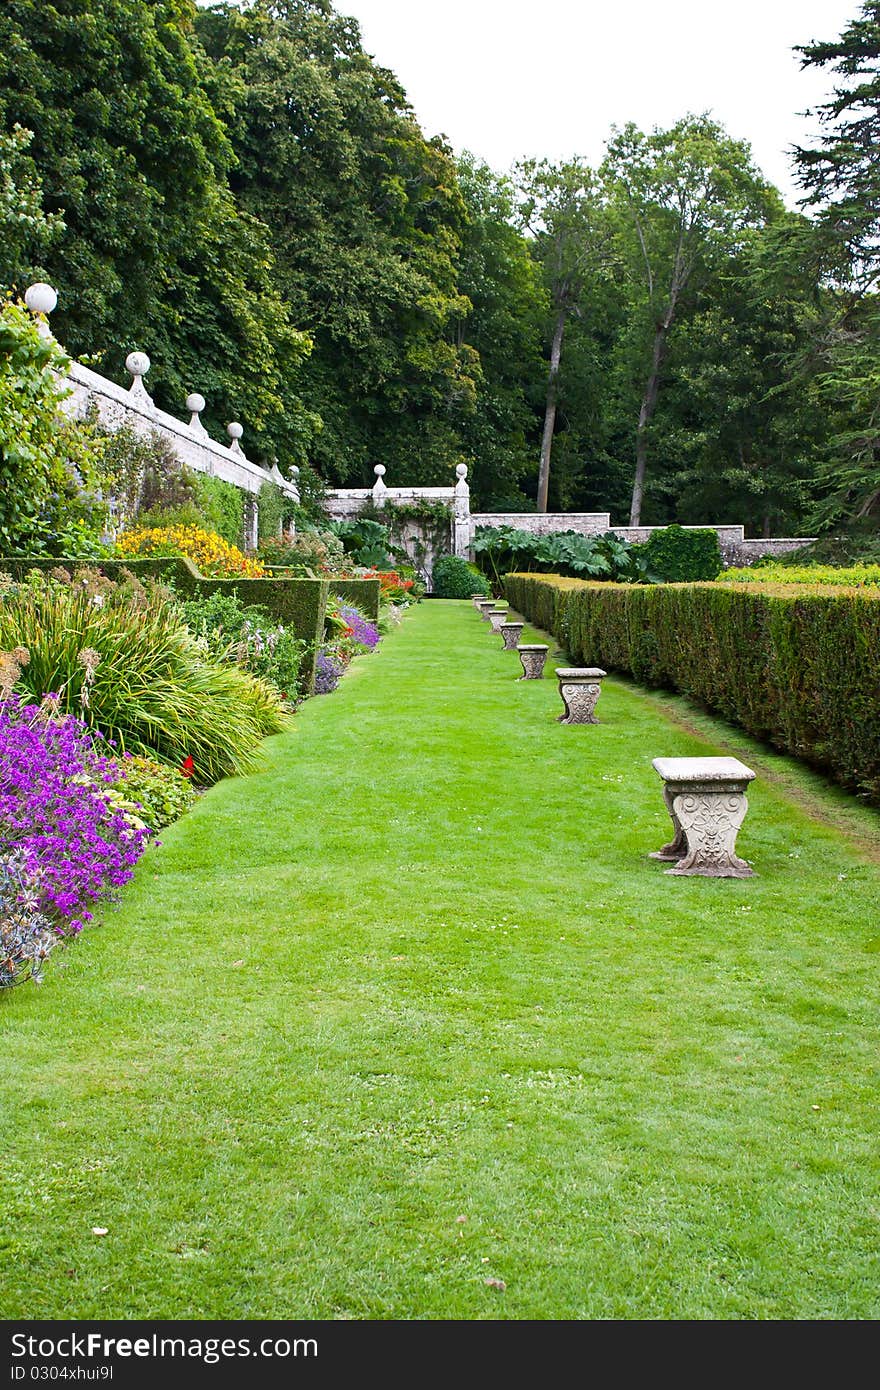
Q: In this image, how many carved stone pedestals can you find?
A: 8